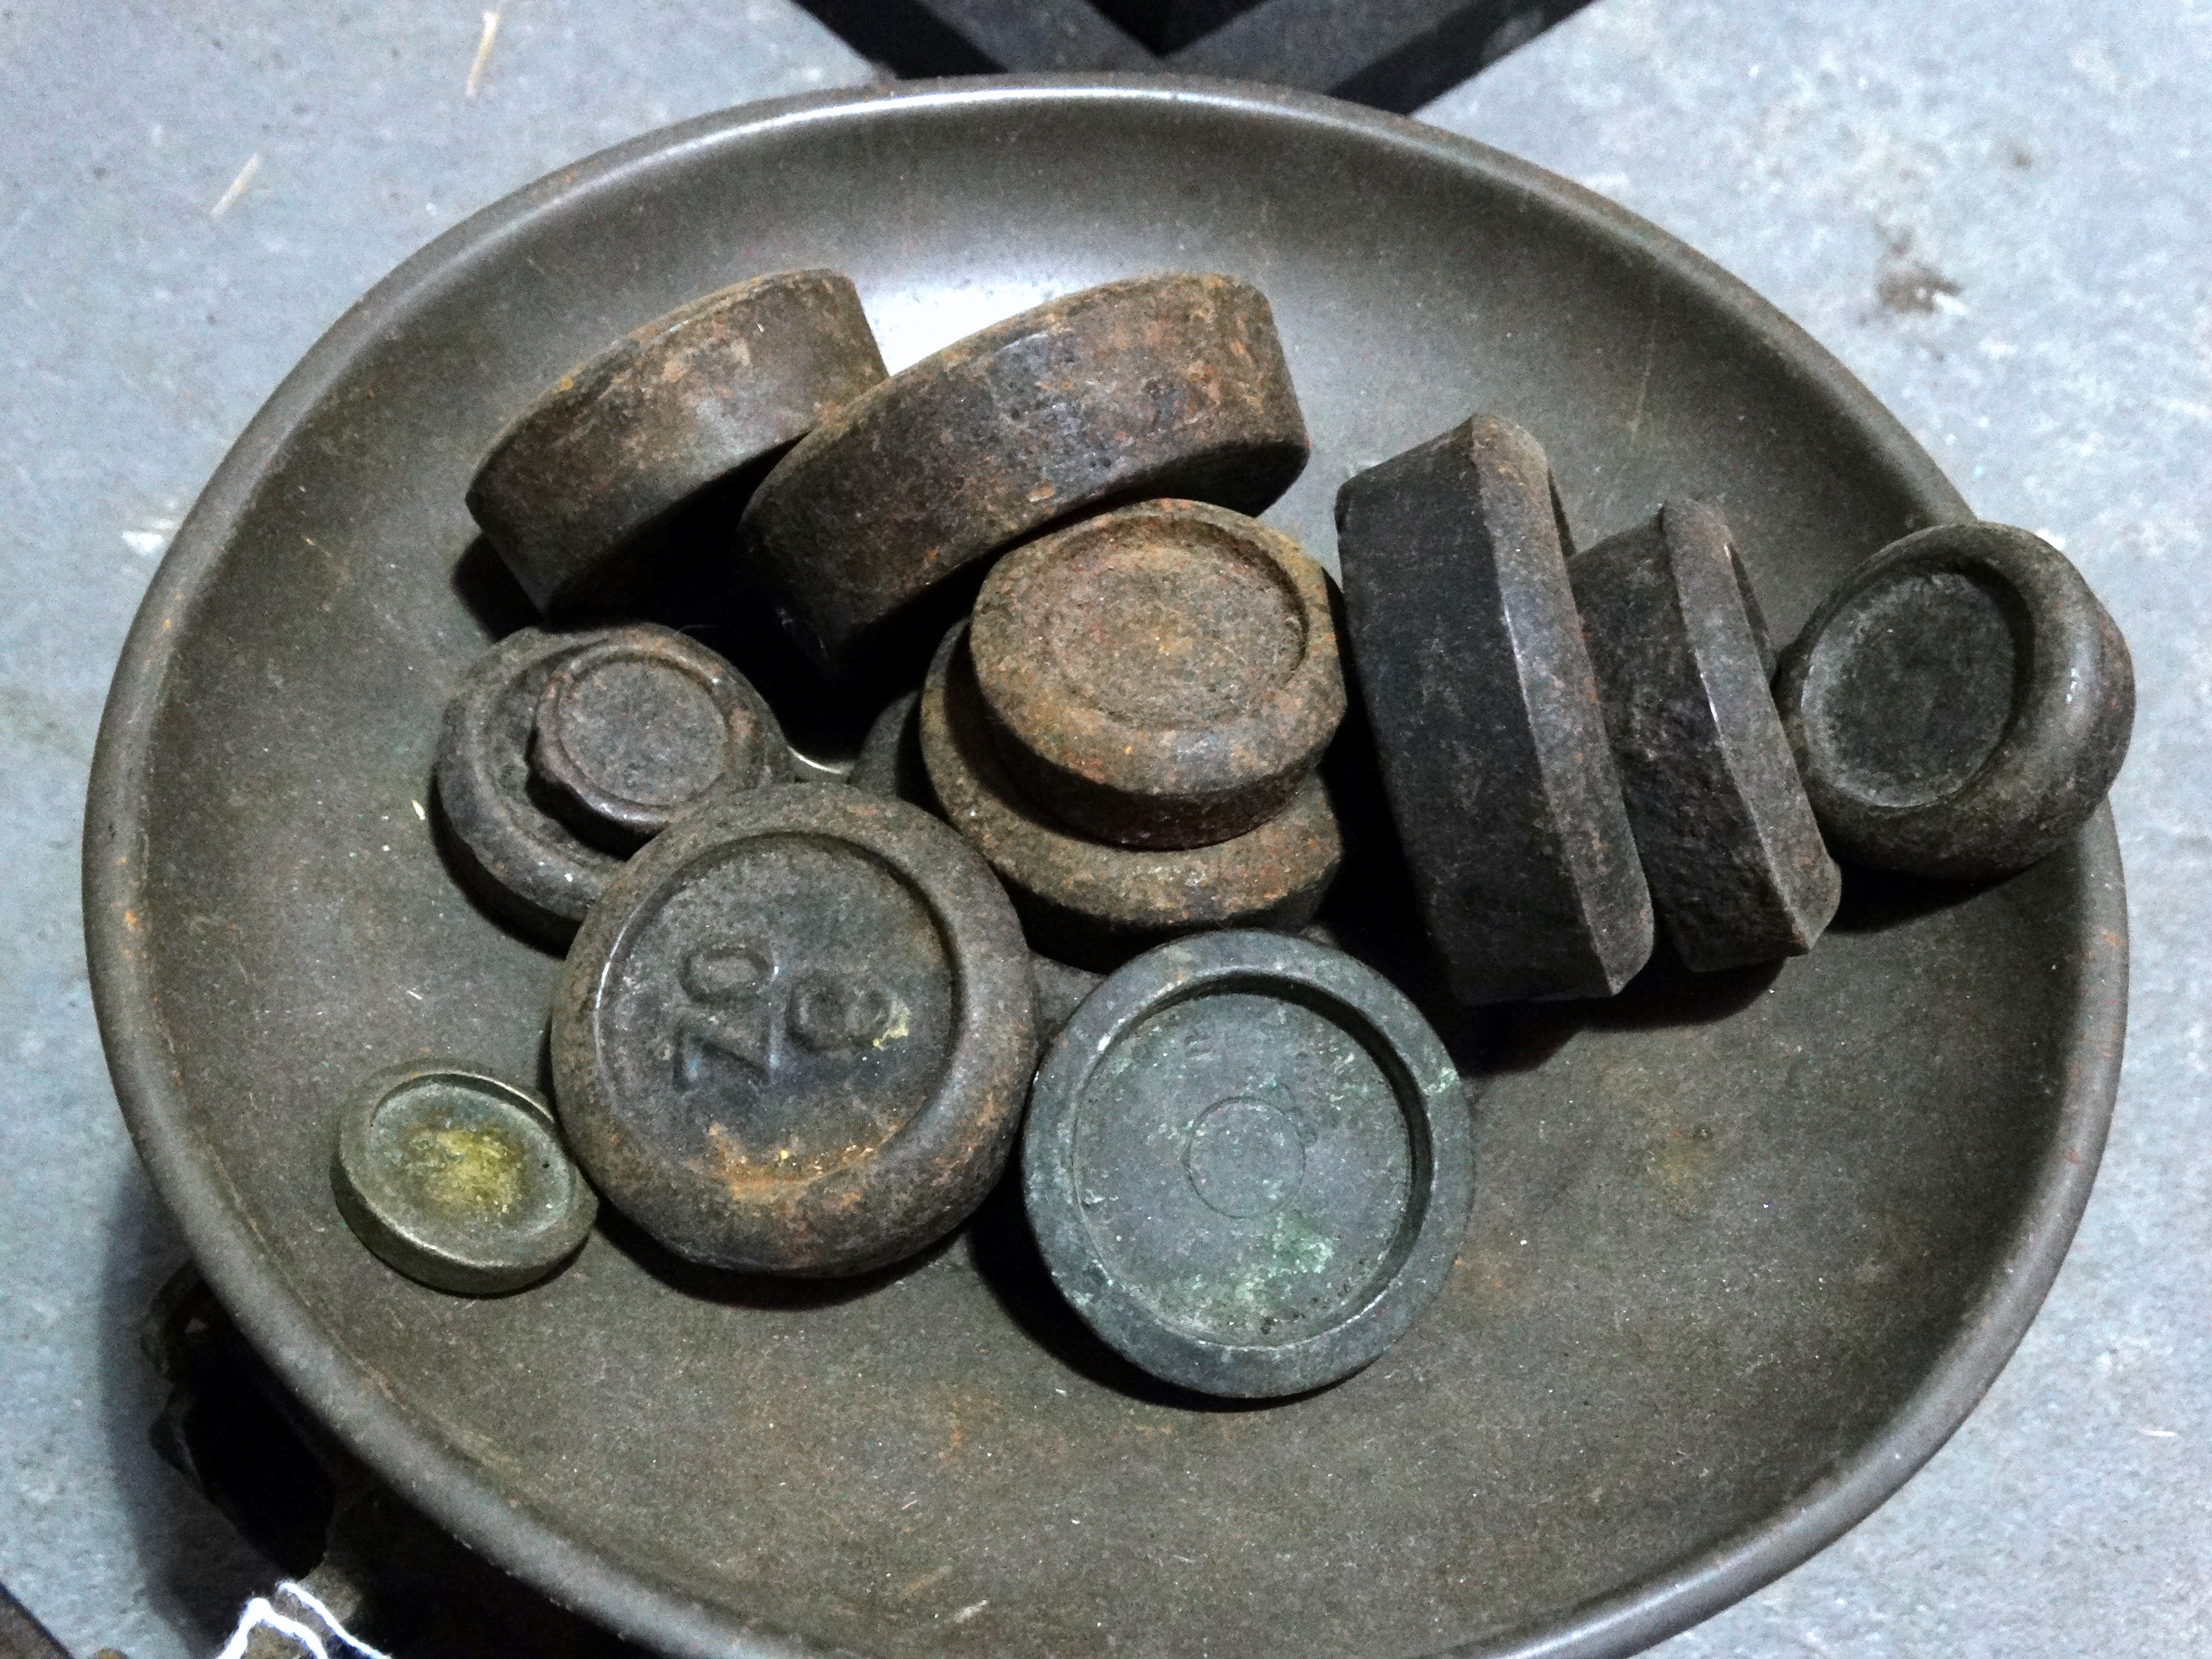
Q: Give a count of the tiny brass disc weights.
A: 1